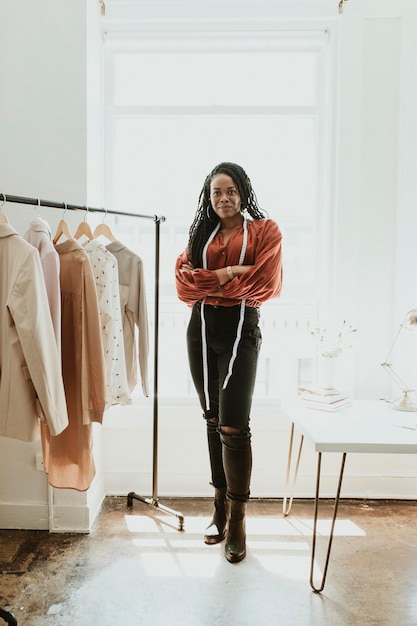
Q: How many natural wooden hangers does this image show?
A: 4